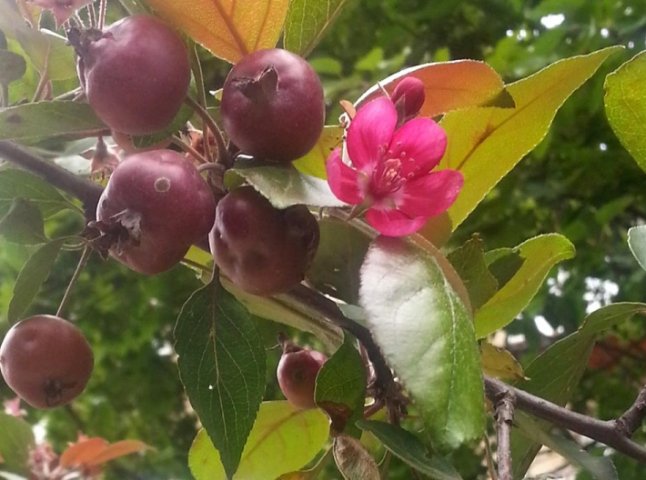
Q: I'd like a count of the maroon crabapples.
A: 6